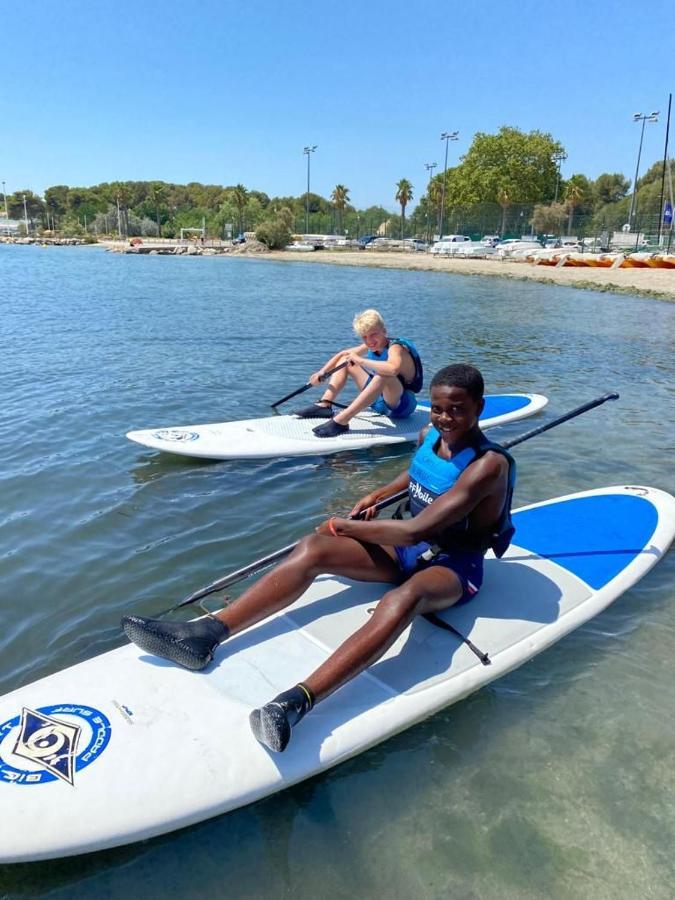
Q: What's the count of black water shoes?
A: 4